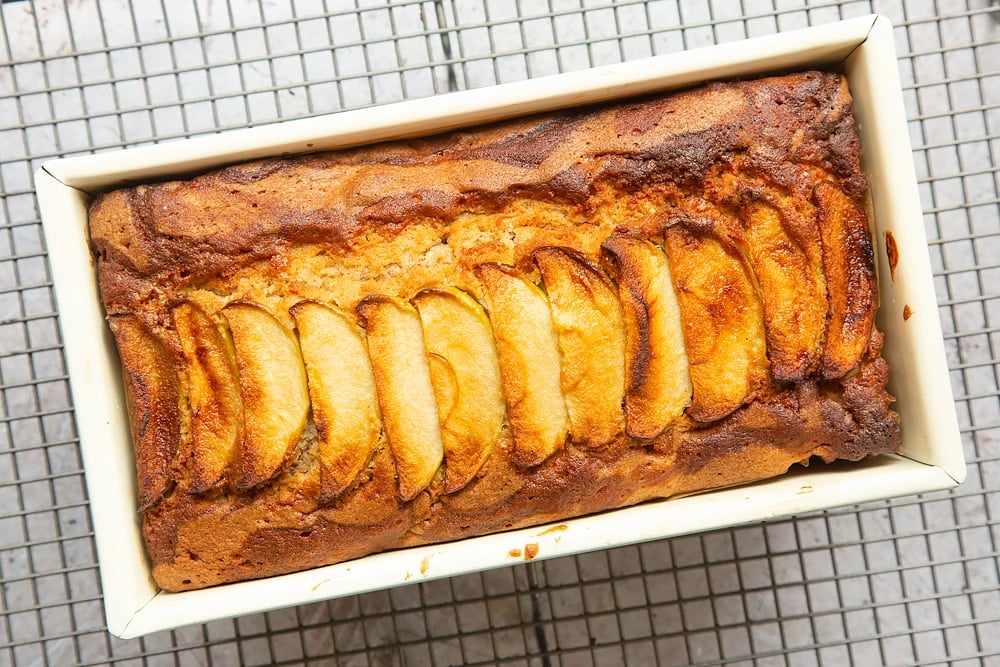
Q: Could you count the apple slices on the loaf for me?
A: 12